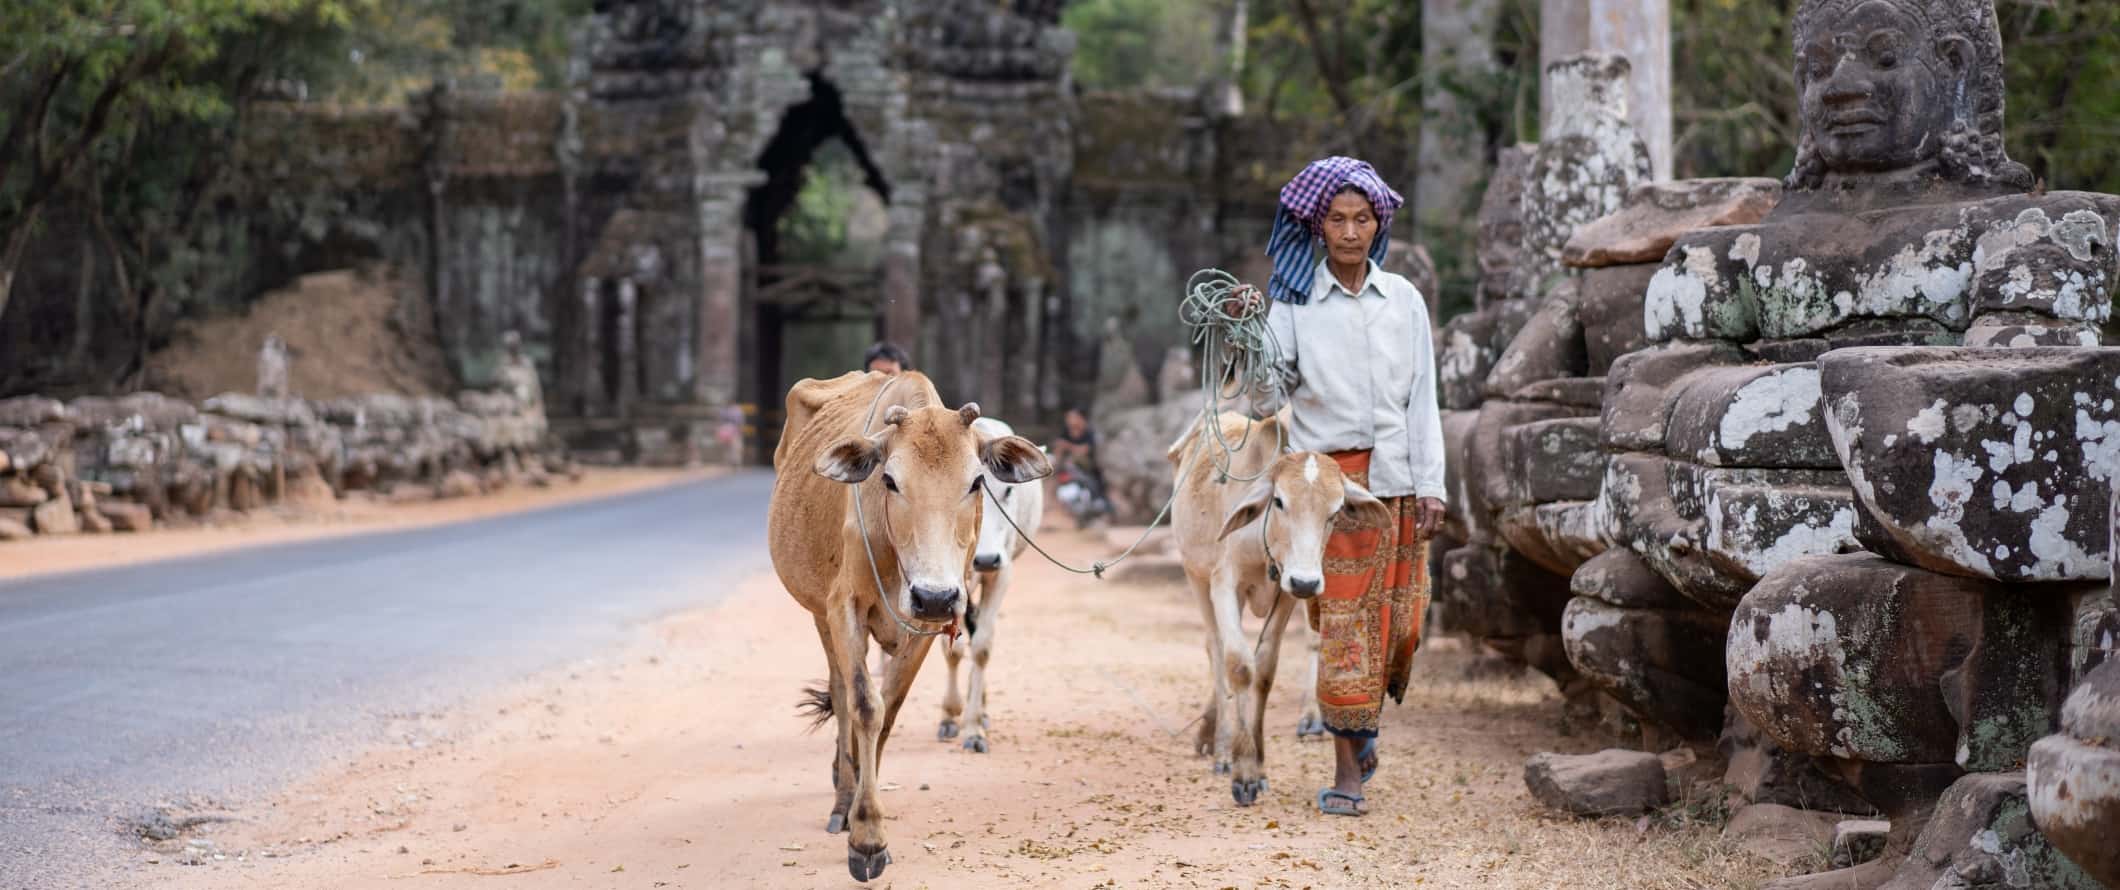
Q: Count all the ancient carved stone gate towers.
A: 1